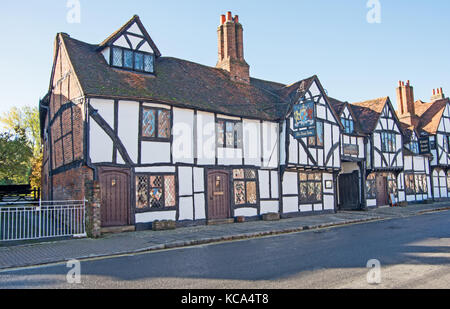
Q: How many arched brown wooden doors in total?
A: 2